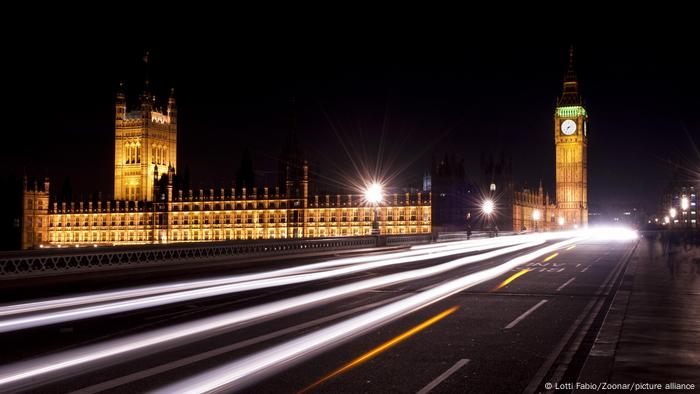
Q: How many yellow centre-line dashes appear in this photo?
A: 4